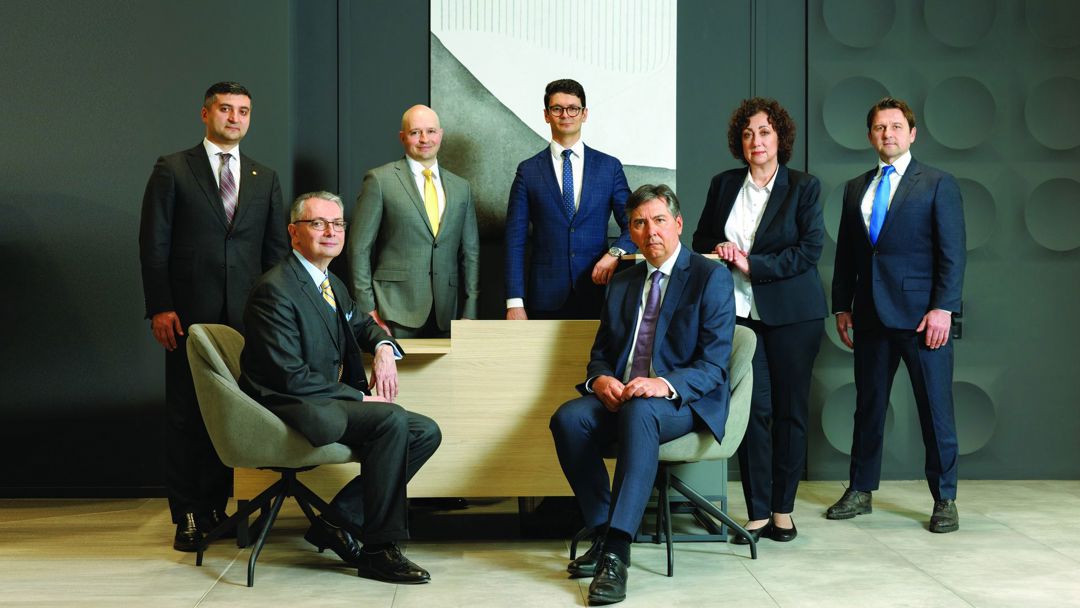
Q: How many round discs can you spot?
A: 12